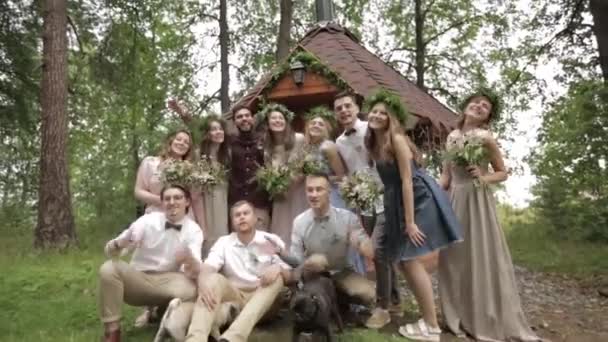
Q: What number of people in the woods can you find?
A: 11